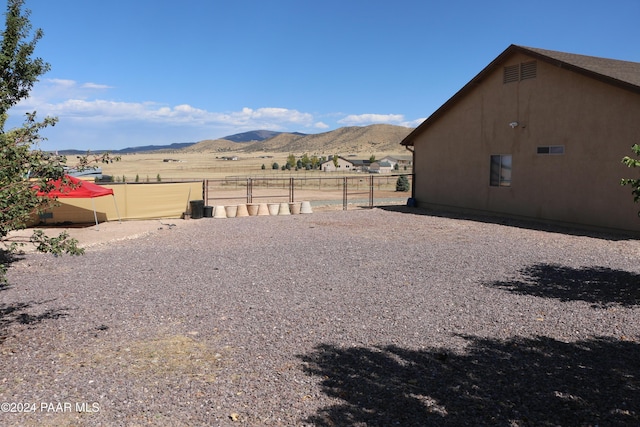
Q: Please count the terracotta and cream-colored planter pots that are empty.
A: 9